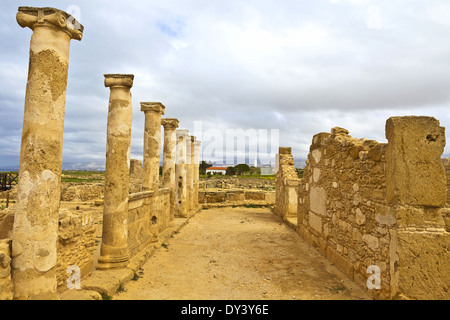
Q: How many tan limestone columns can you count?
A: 7